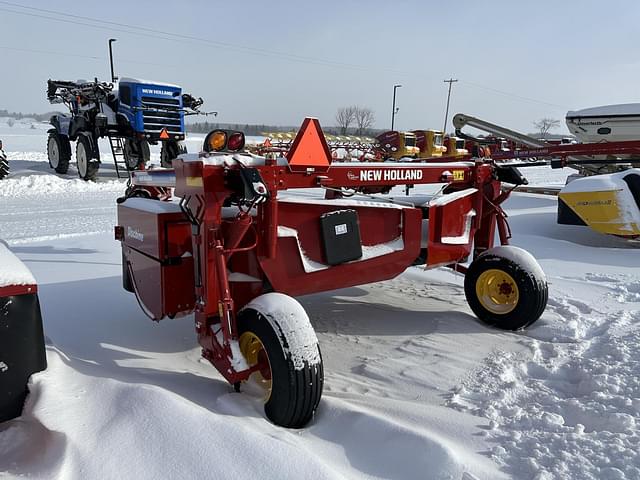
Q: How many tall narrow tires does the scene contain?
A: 4